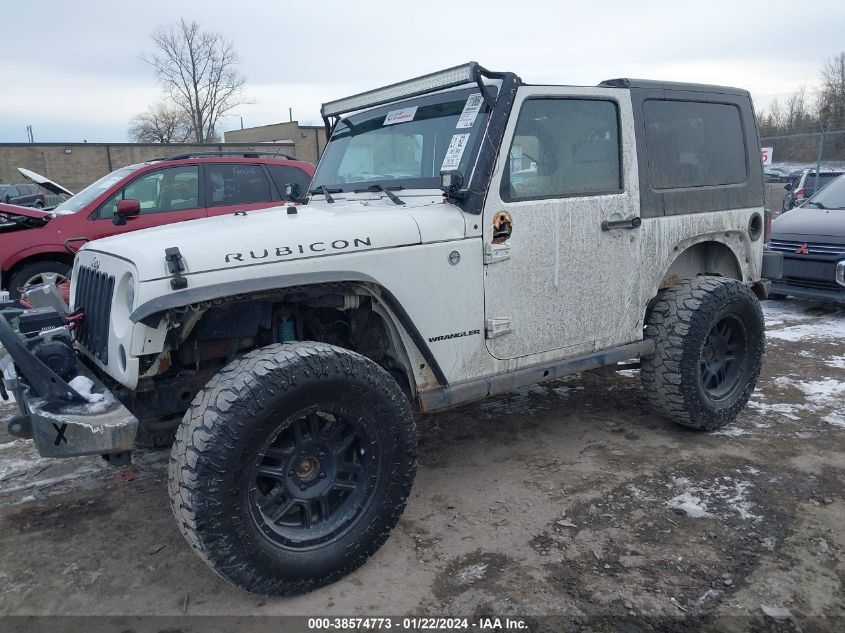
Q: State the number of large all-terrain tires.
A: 2